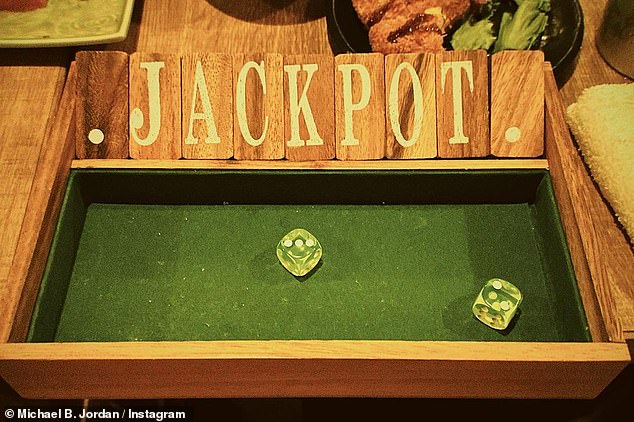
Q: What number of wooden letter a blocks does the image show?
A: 1